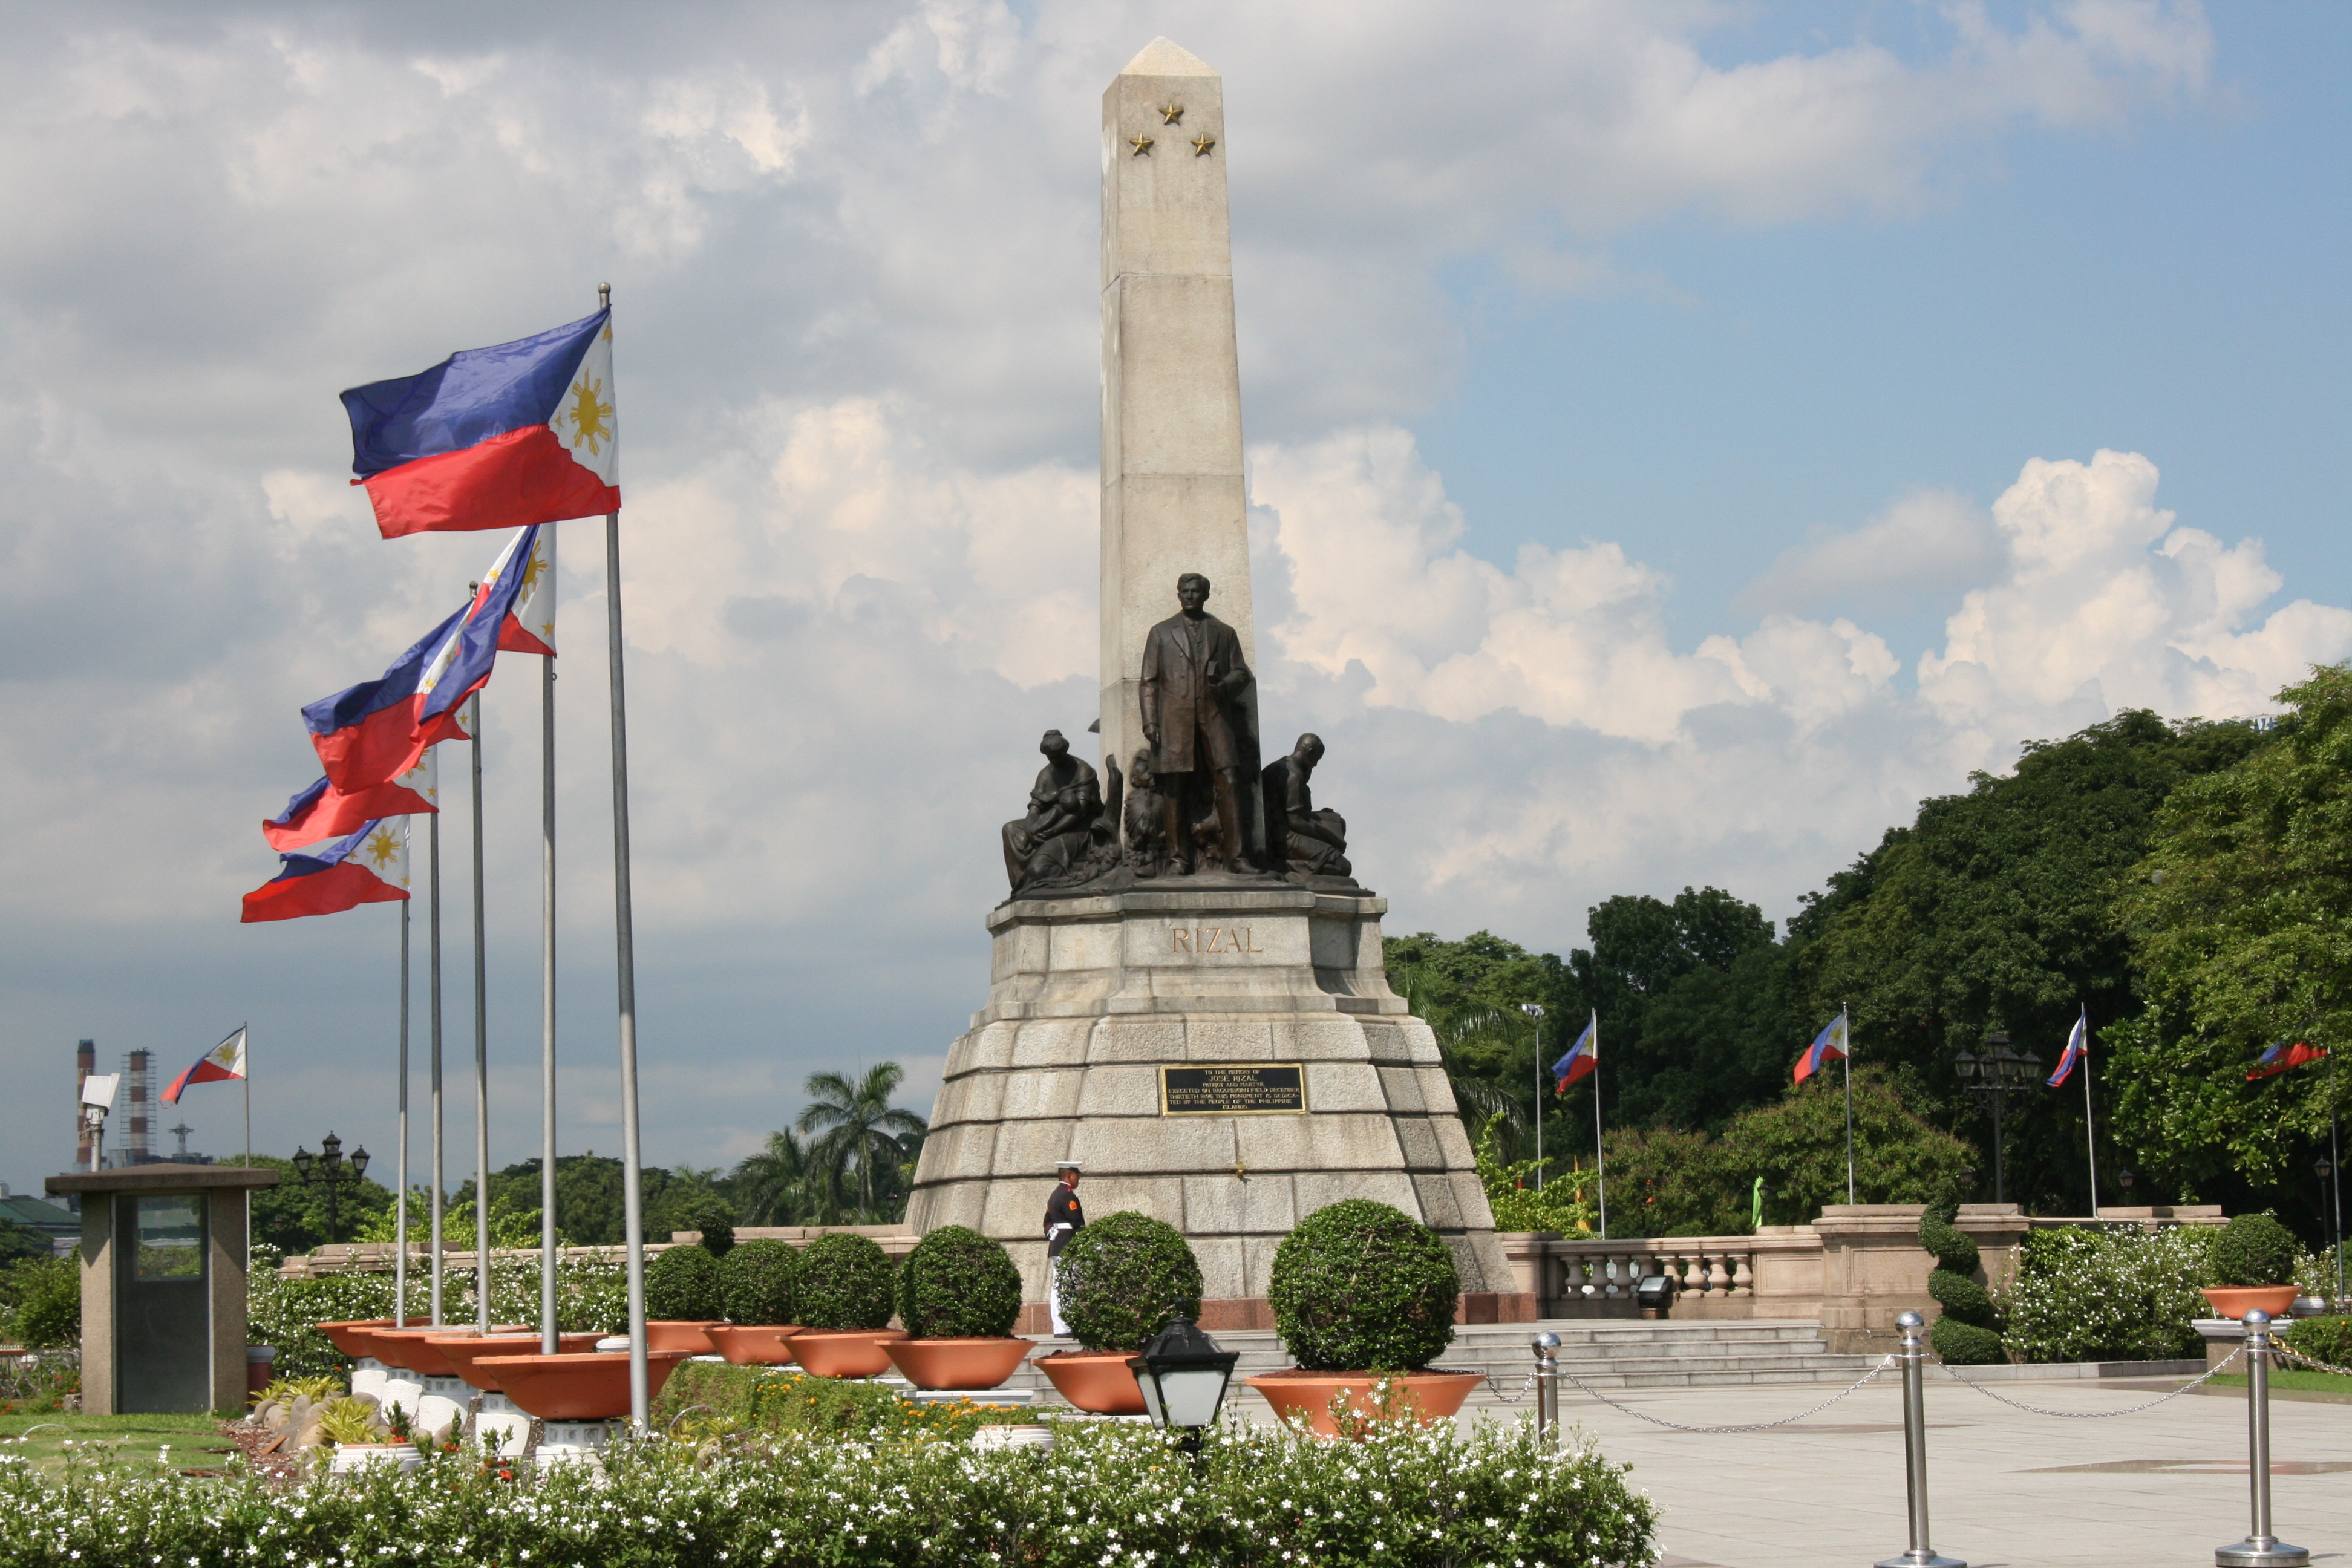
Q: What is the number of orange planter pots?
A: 12